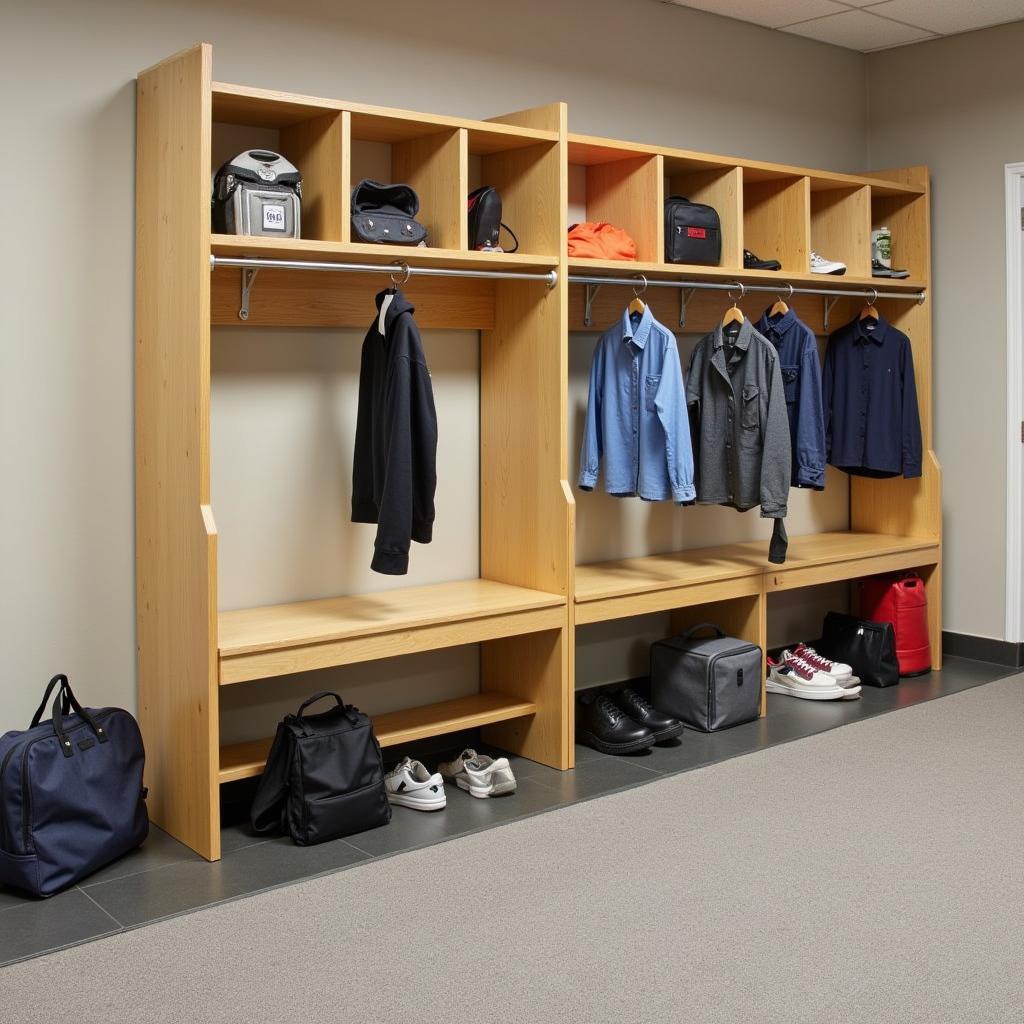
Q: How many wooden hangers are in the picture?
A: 4